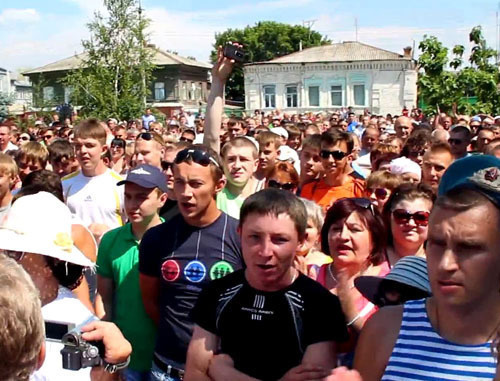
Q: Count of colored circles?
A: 3